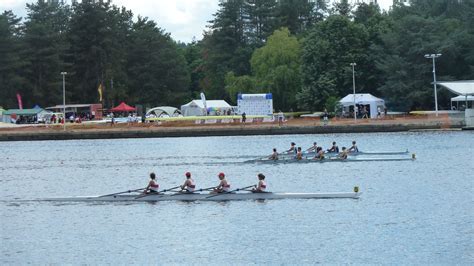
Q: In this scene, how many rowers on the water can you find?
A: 12